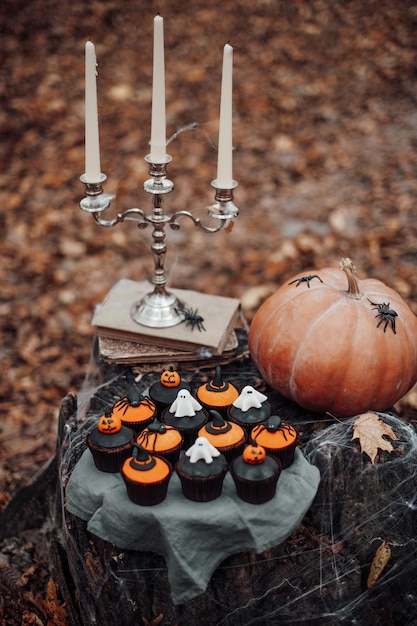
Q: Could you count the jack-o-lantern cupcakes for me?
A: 3